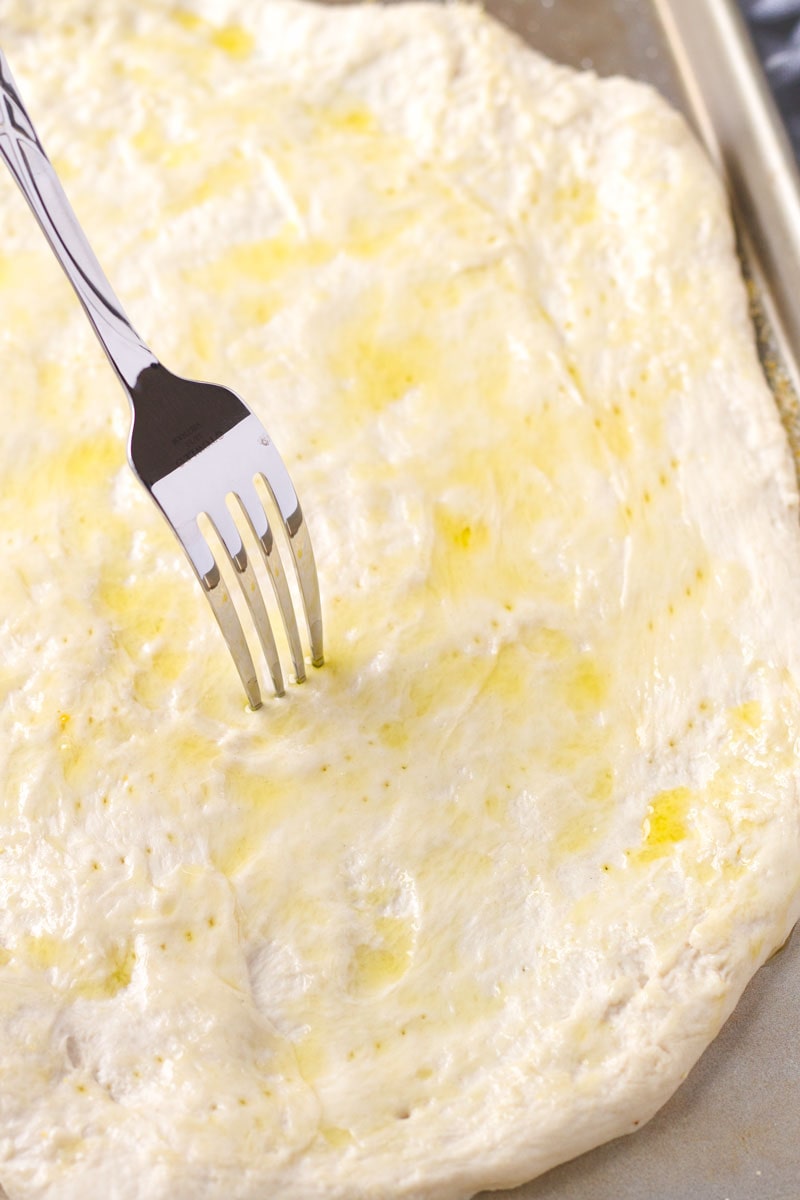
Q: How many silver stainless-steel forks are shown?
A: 1